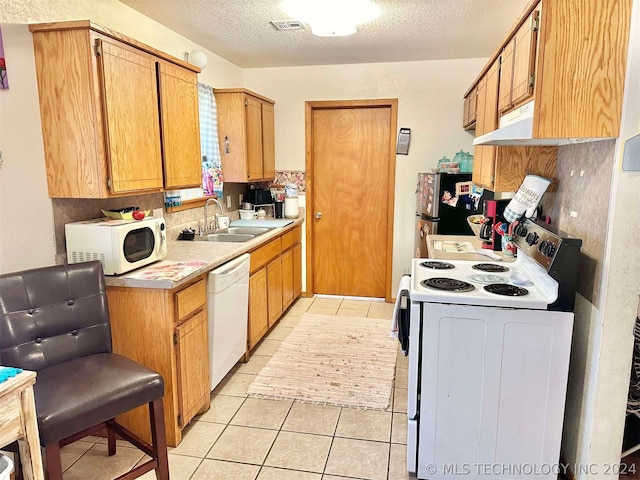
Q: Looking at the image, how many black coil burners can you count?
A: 4